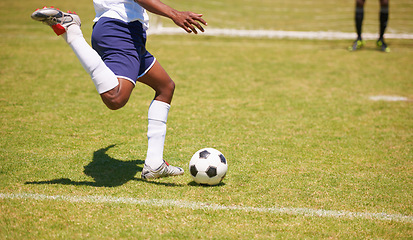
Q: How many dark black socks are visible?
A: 2